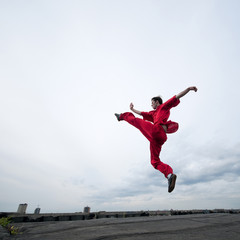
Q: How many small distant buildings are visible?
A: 3